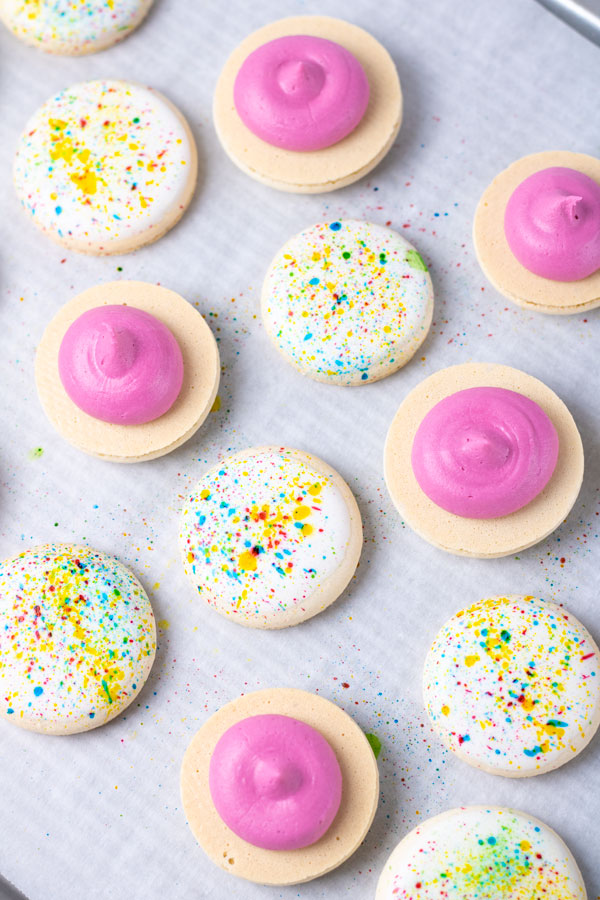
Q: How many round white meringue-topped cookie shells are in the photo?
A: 7